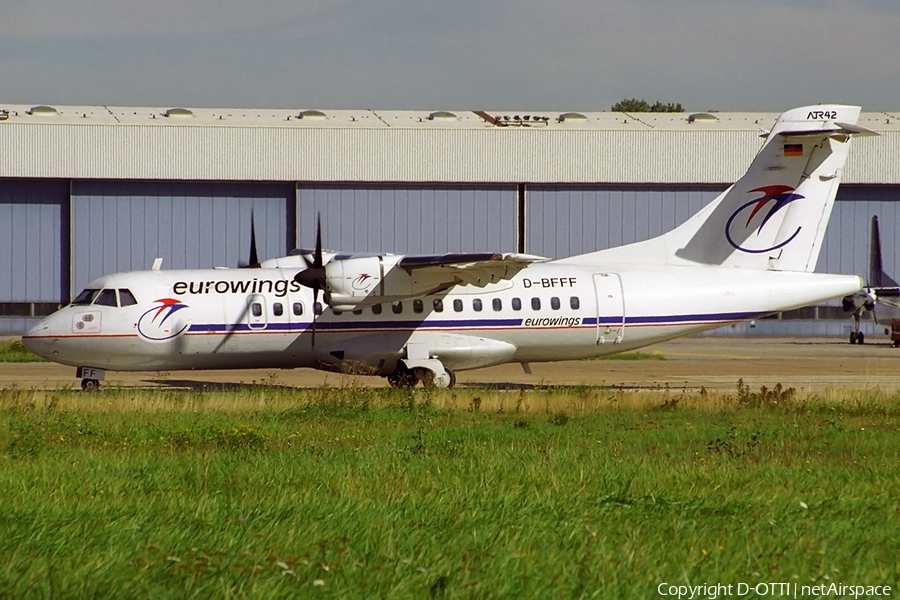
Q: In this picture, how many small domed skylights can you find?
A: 6